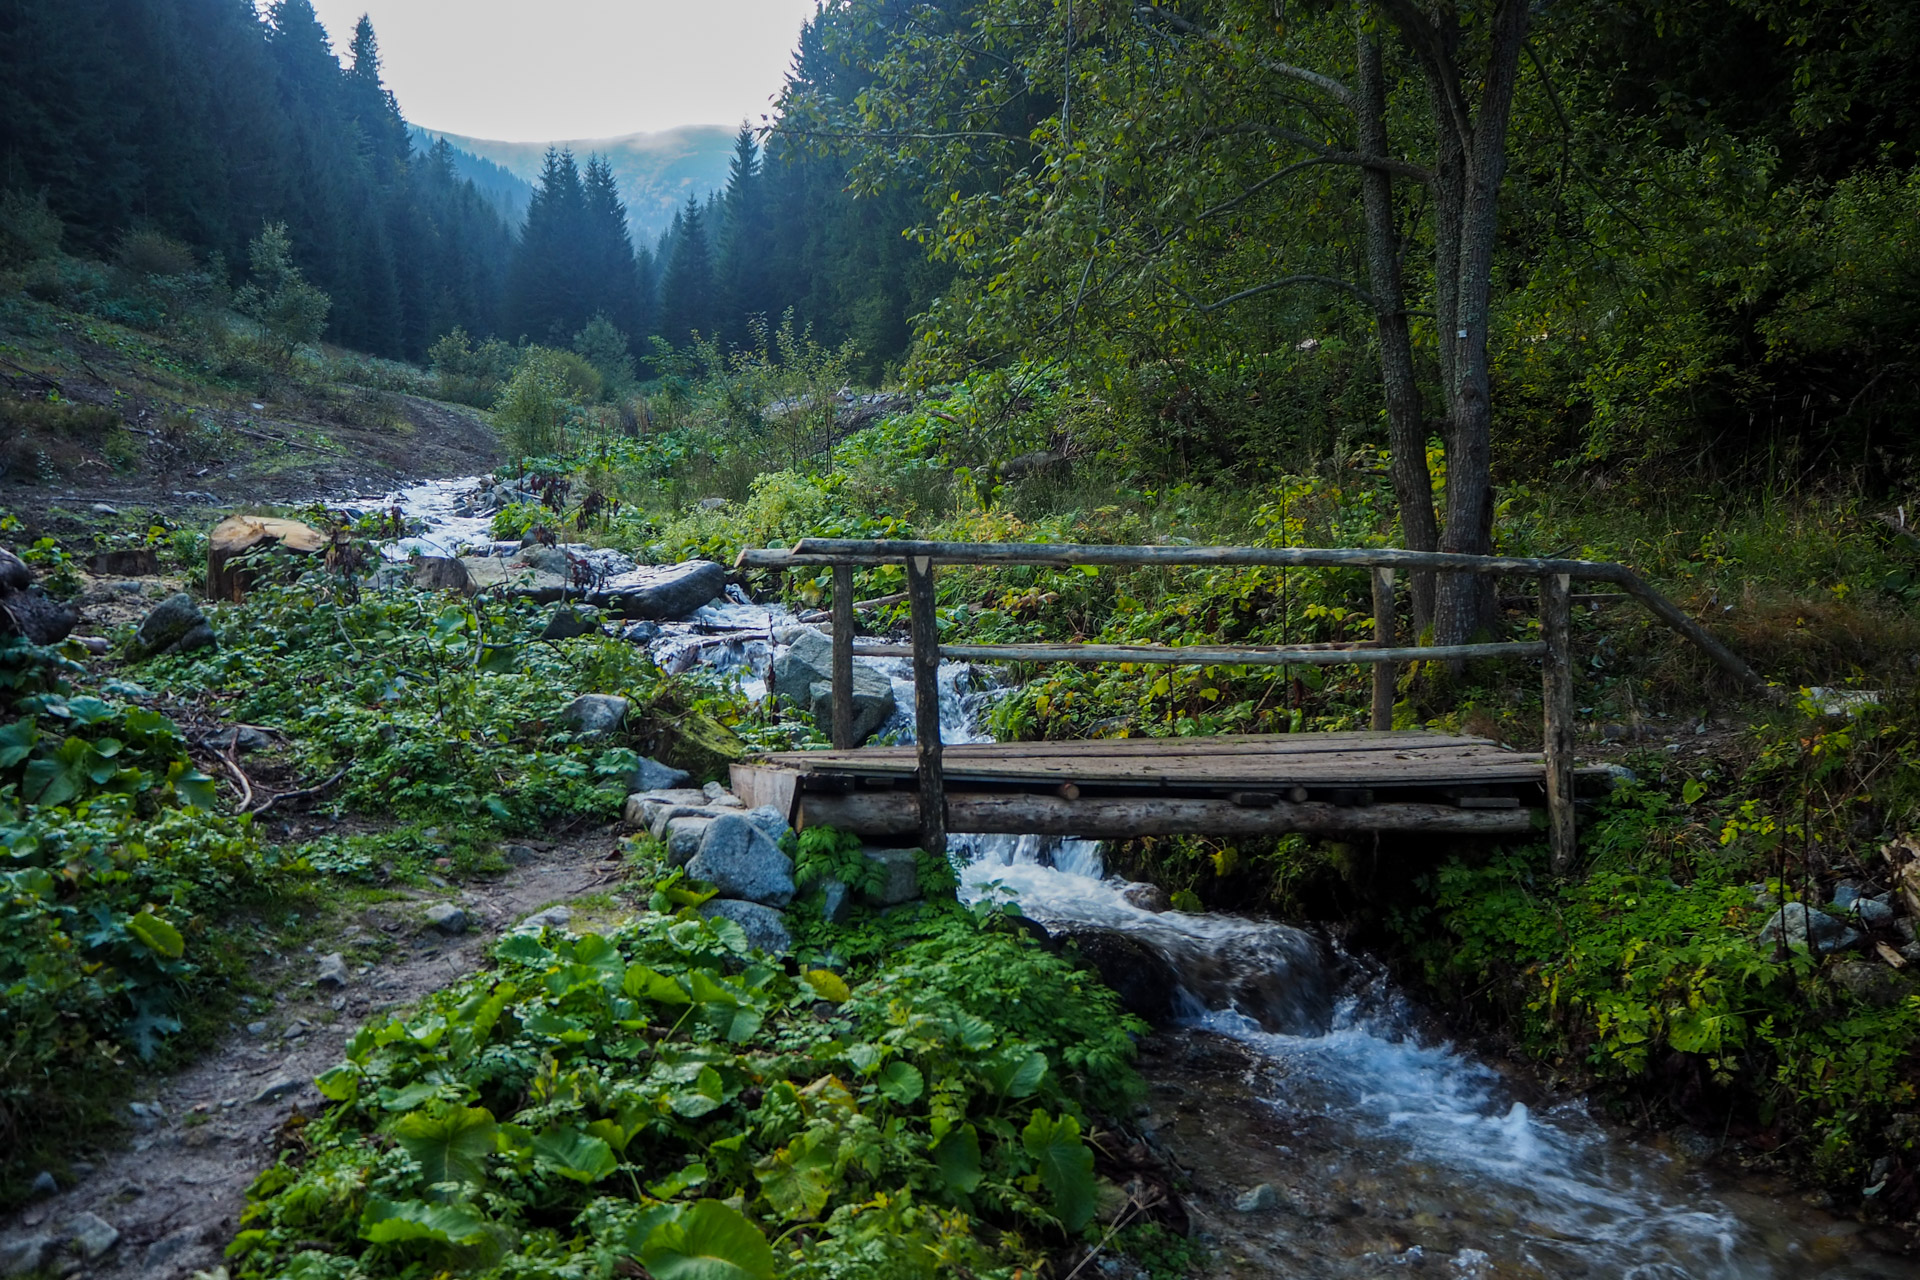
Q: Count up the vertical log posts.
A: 4